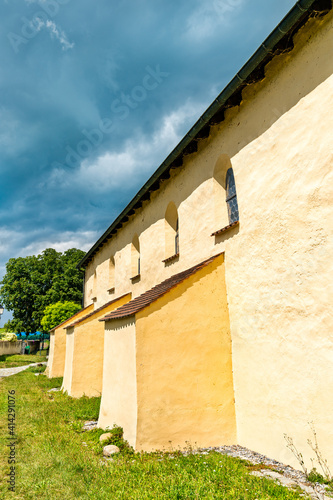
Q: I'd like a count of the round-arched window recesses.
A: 5